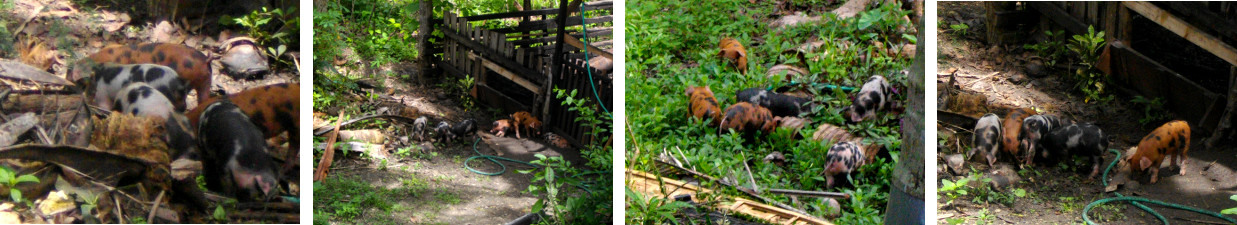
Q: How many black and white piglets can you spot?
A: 12